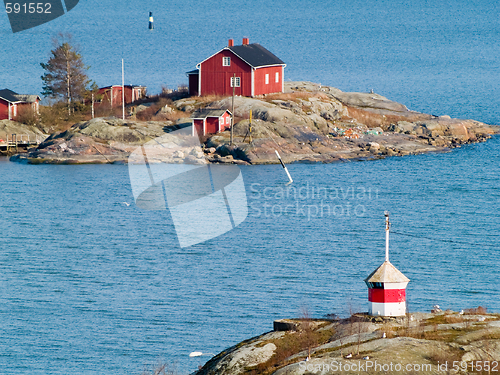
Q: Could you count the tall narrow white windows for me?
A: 2